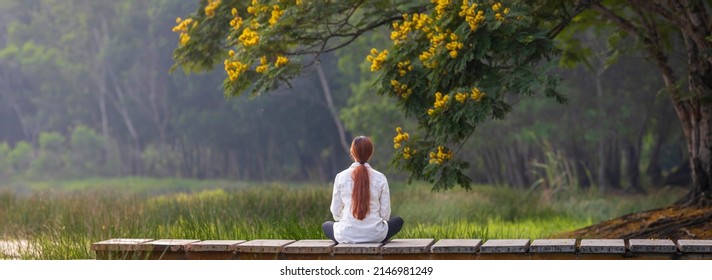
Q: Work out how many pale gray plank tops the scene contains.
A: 13